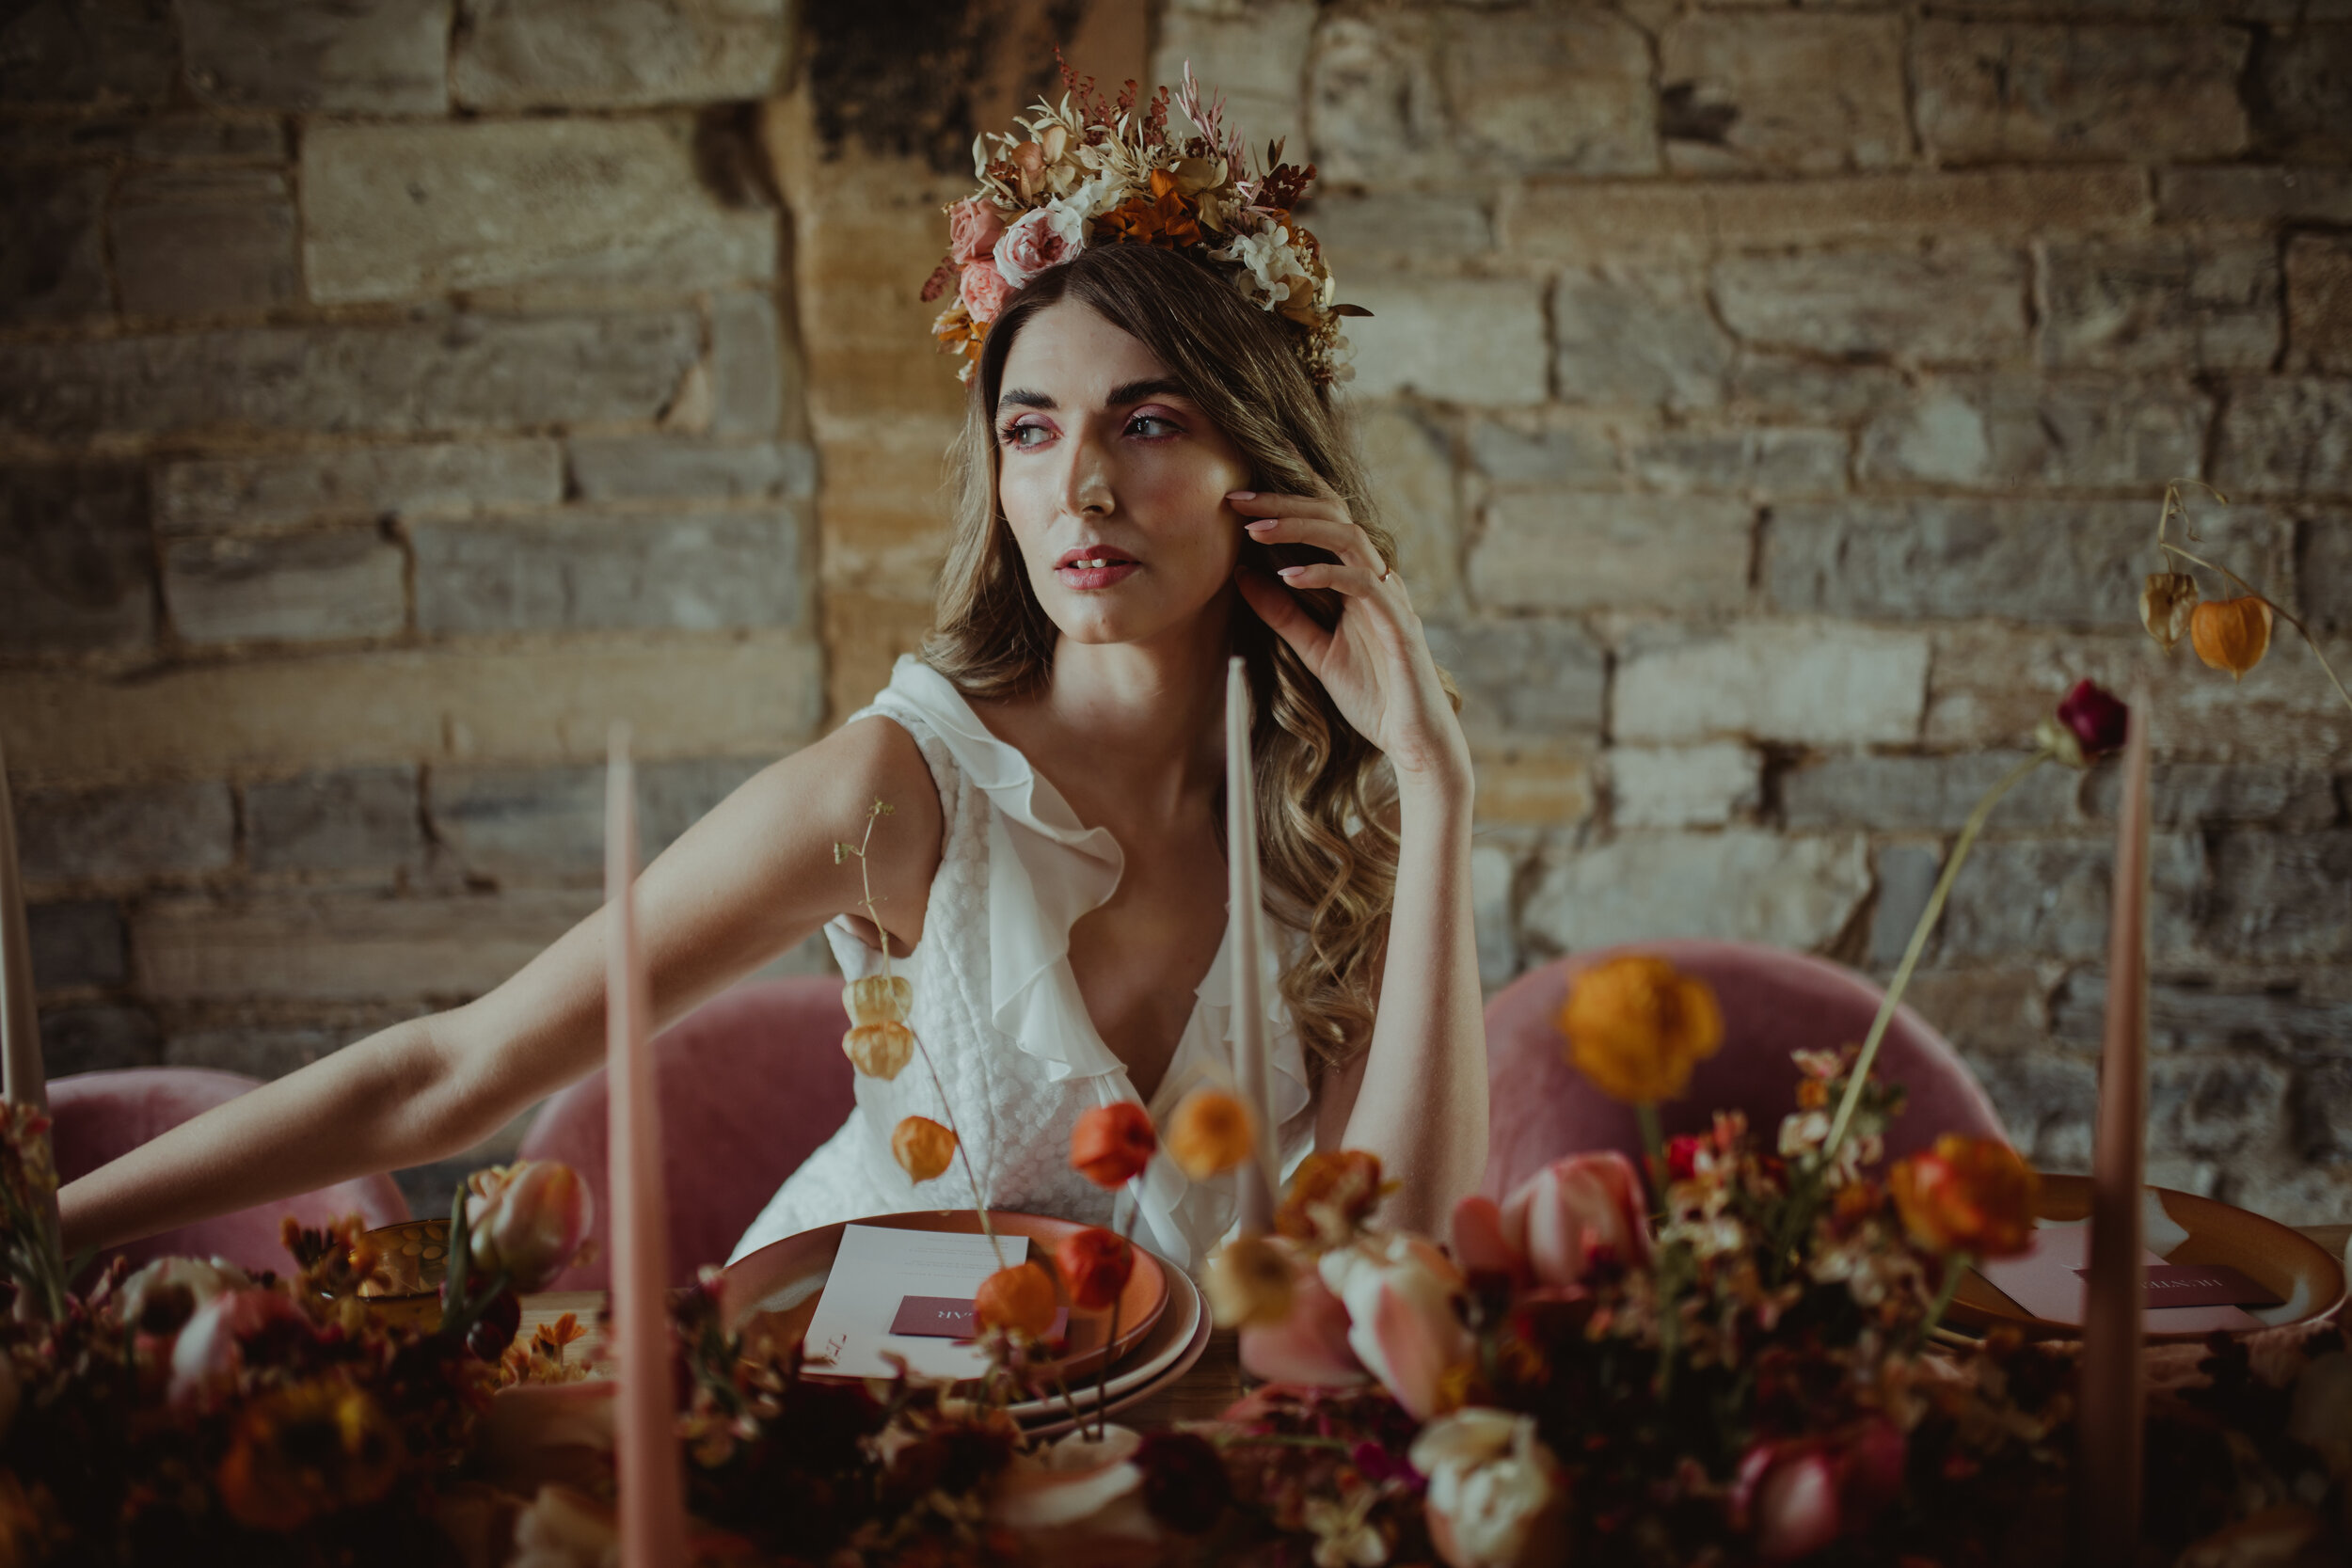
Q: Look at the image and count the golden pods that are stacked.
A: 2